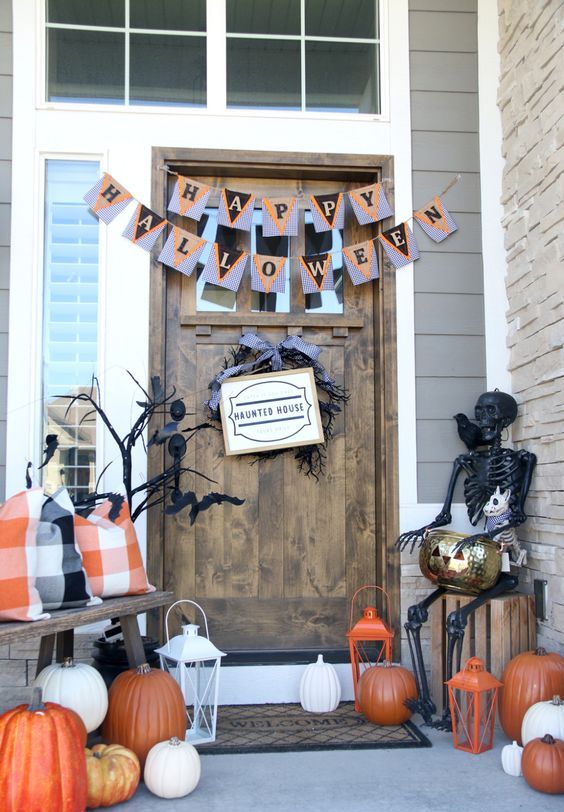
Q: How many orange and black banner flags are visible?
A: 14